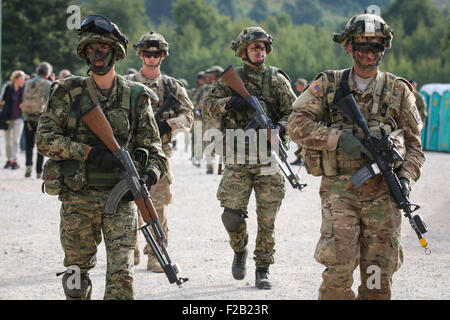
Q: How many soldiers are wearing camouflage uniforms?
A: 4